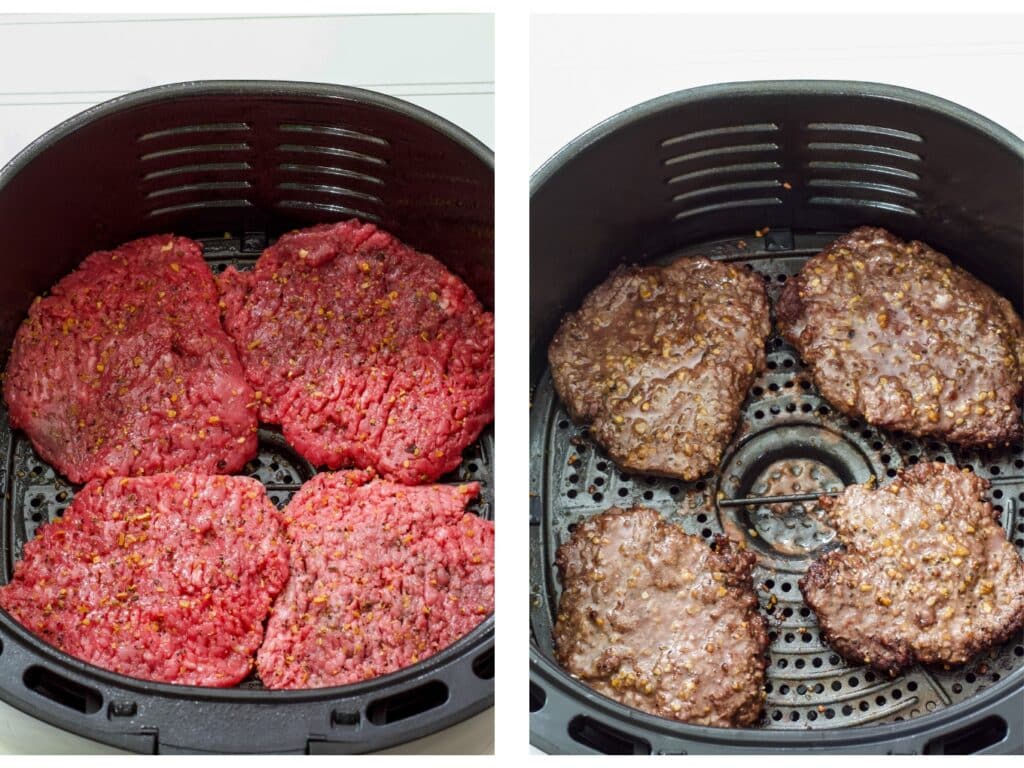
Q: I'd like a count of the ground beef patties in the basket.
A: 4